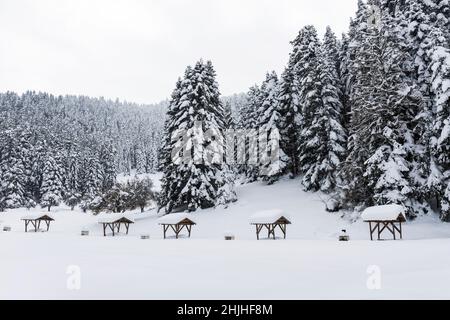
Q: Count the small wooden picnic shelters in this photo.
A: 5